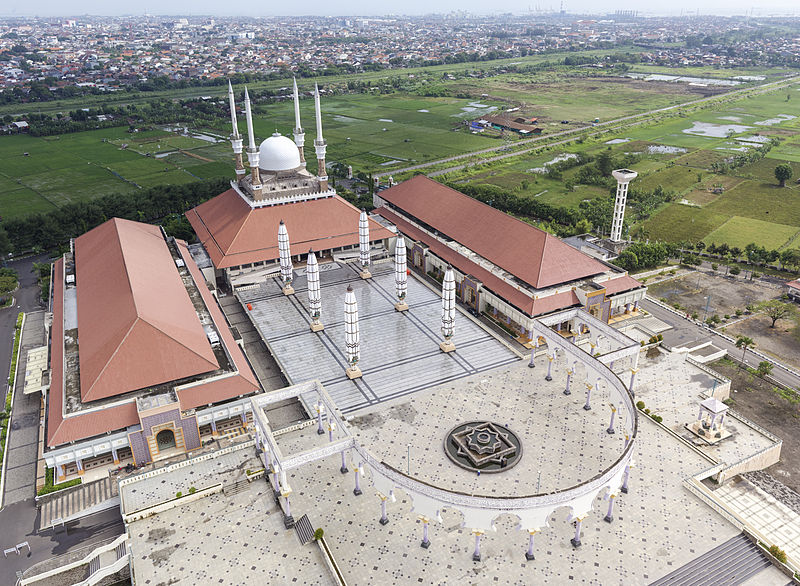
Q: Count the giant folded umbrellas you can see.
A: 6